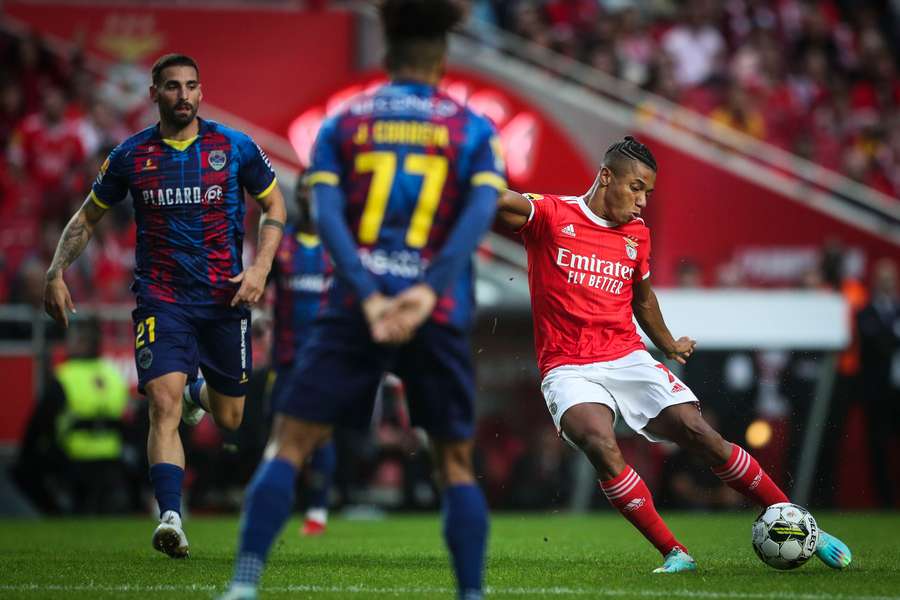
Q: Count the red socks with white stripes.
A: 2